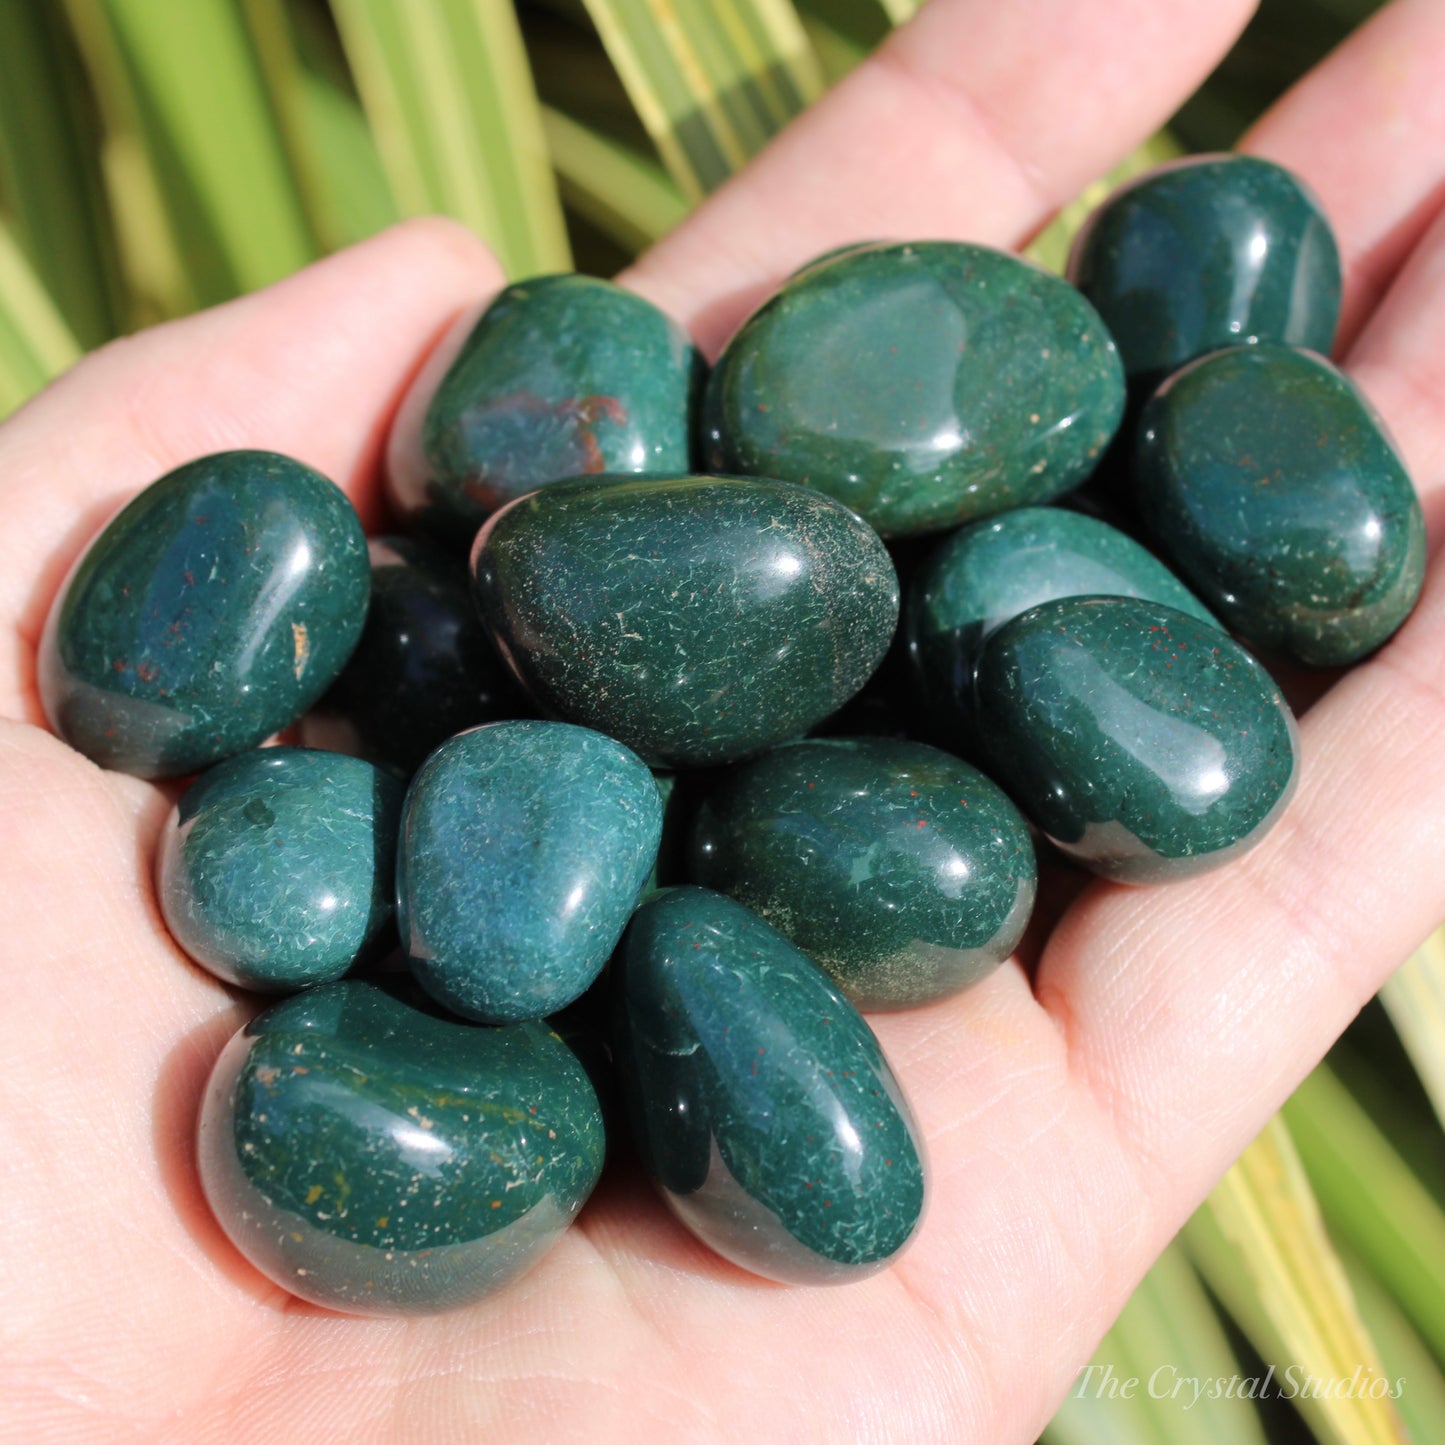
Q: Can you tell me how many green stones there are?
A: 14